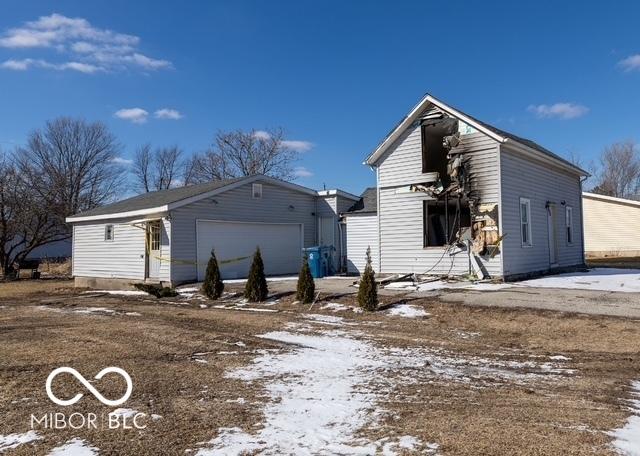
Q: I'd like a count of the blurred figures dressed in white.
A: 0